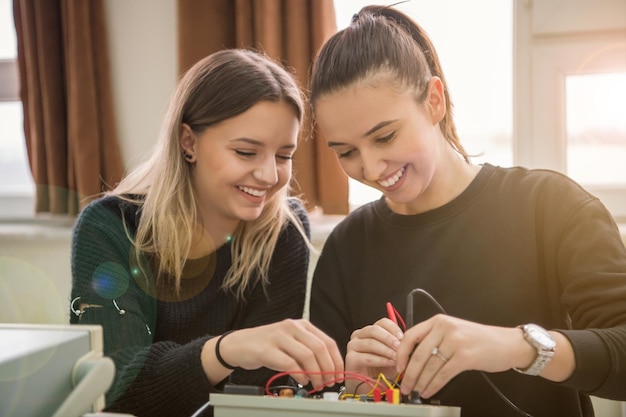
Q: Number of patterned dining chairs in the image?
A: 0